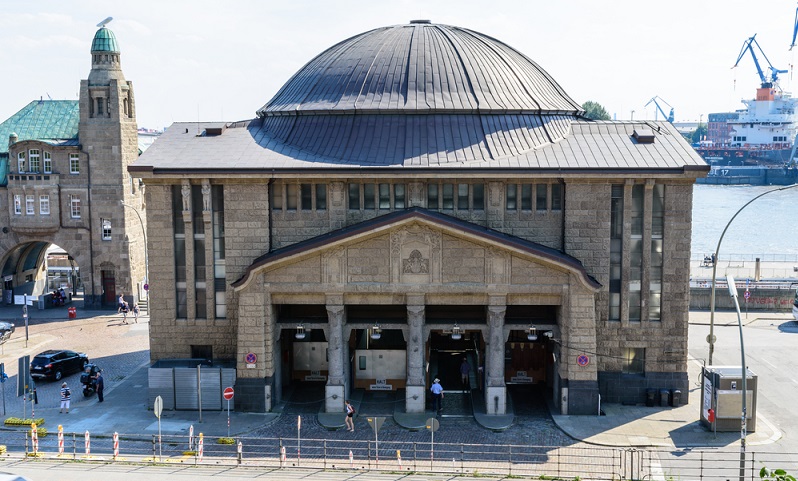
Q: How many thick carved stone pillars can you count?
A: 3